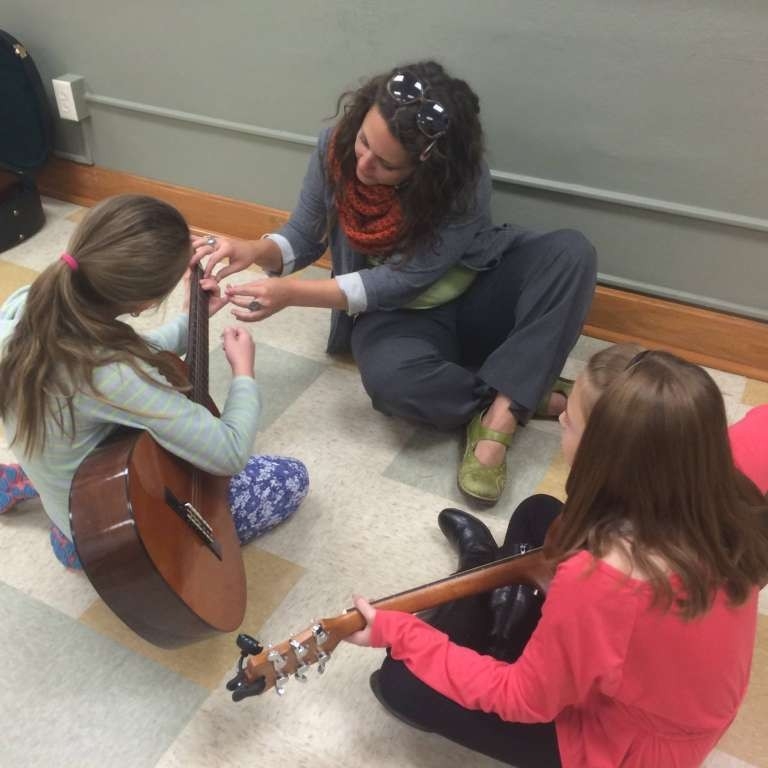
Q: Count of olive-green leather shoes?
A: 2